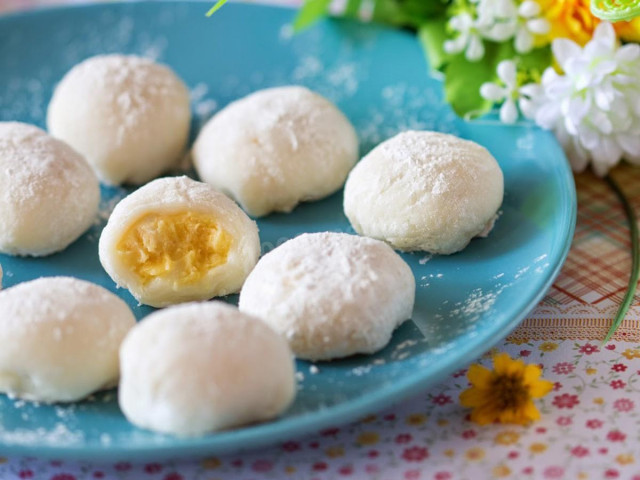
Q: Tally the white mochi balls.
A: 8